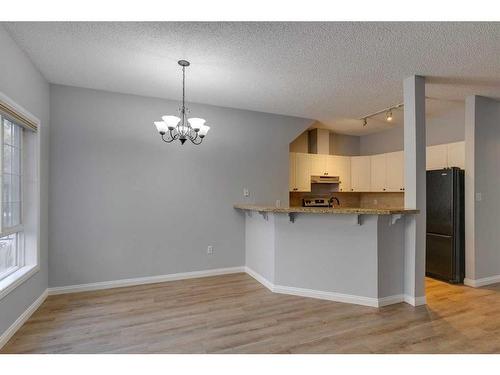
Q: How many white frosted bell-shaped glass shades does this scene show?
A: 5